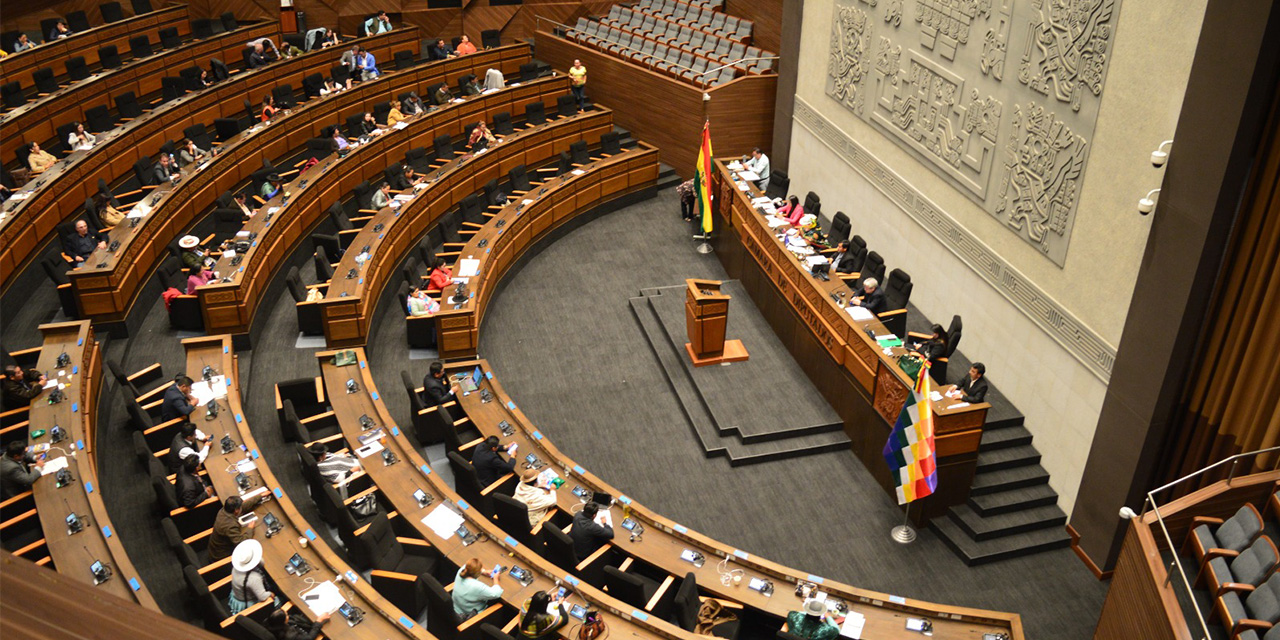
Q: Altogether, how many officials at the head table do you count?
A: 7